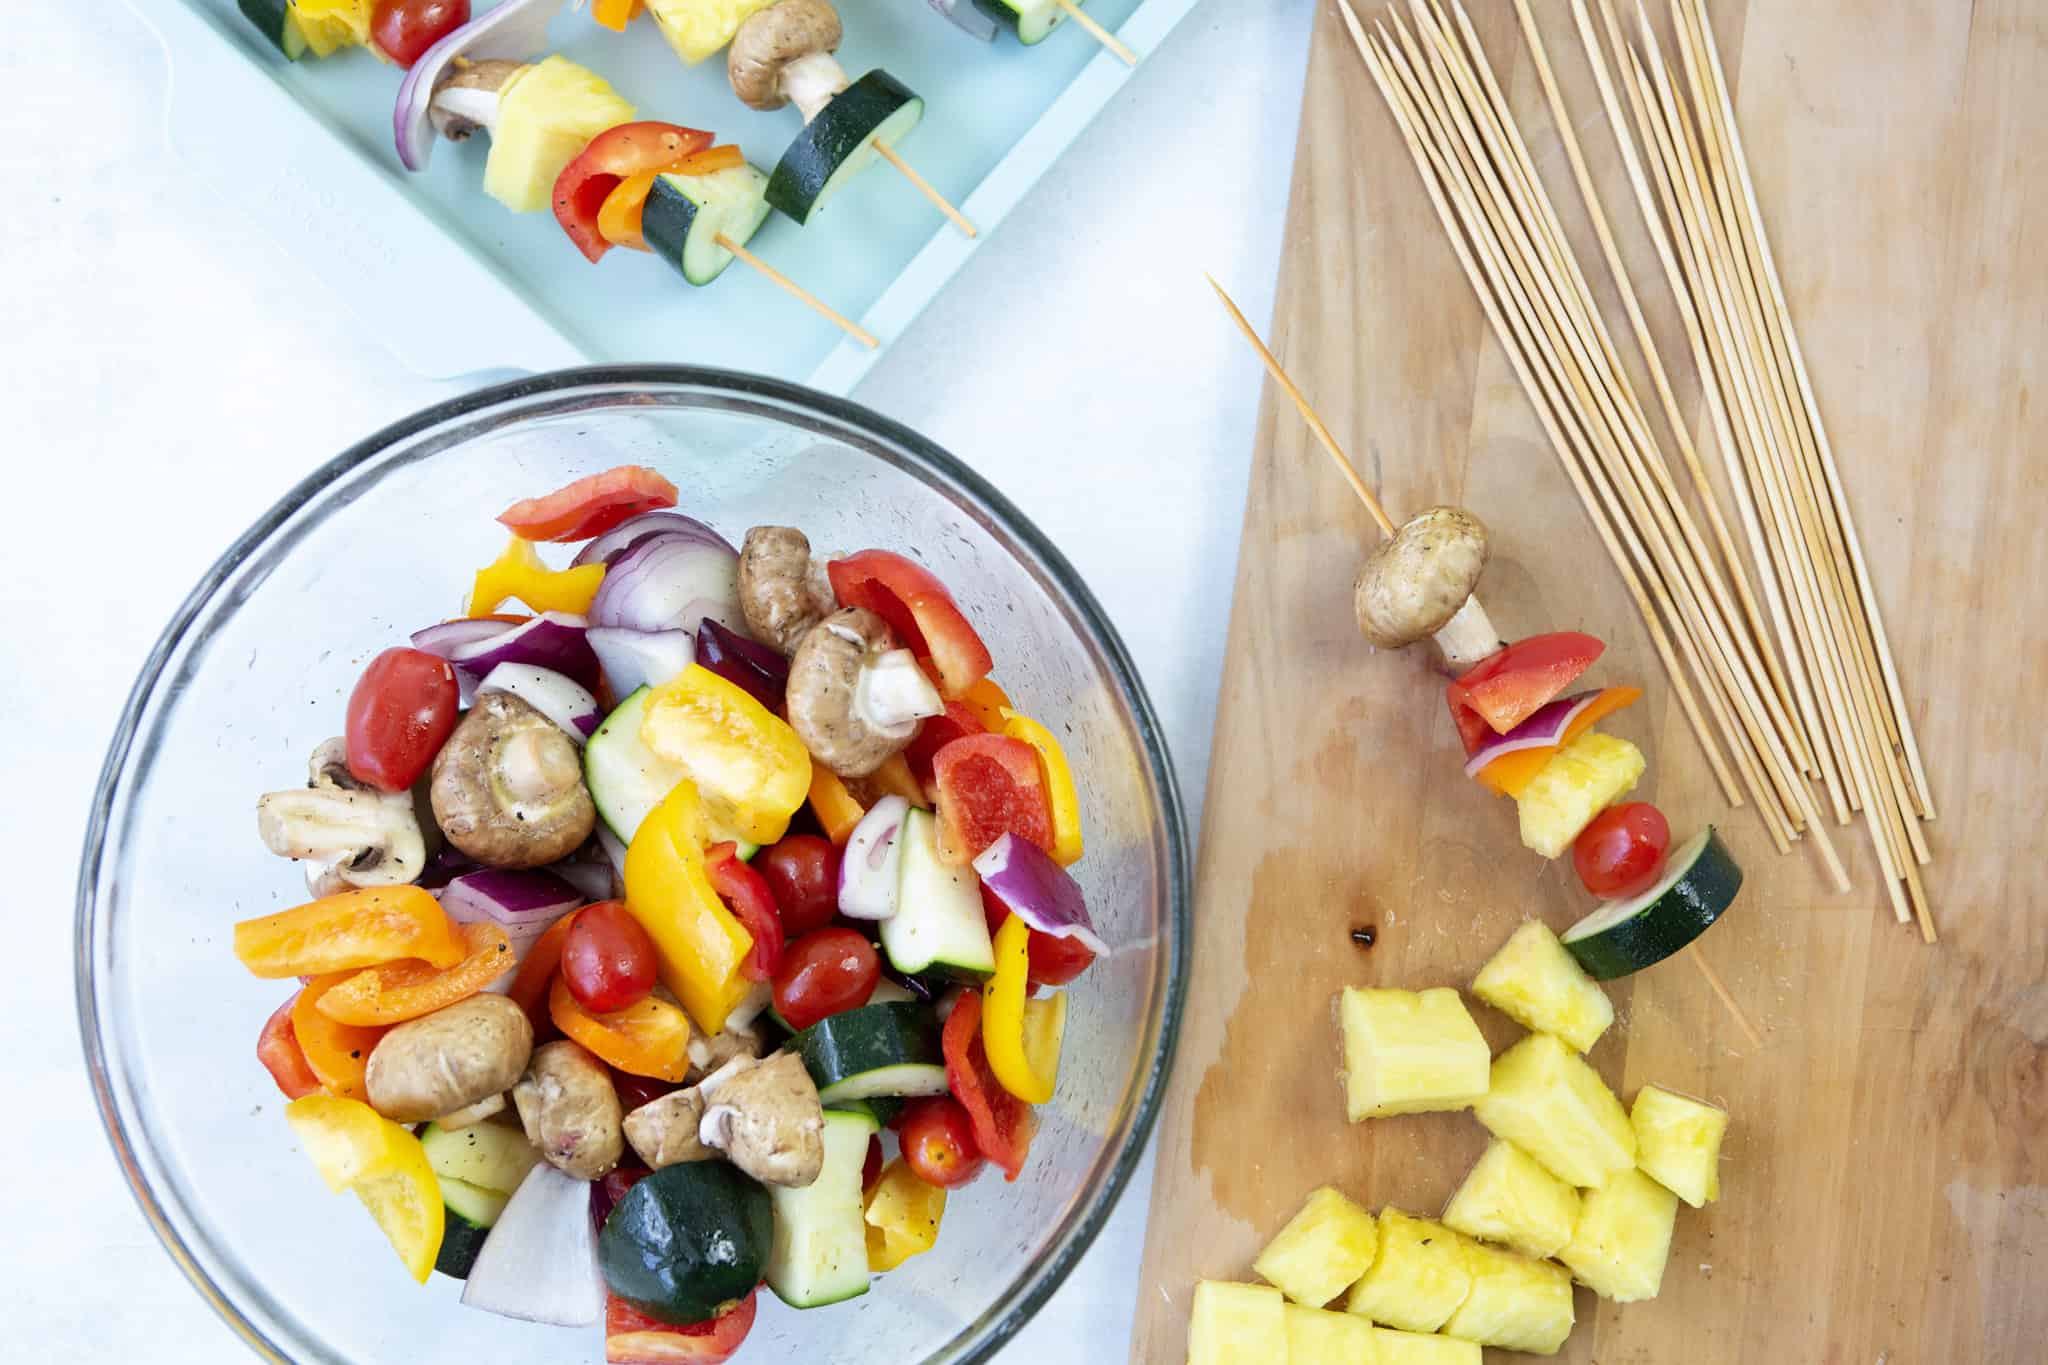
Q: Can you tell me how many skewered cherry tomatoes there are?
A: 2